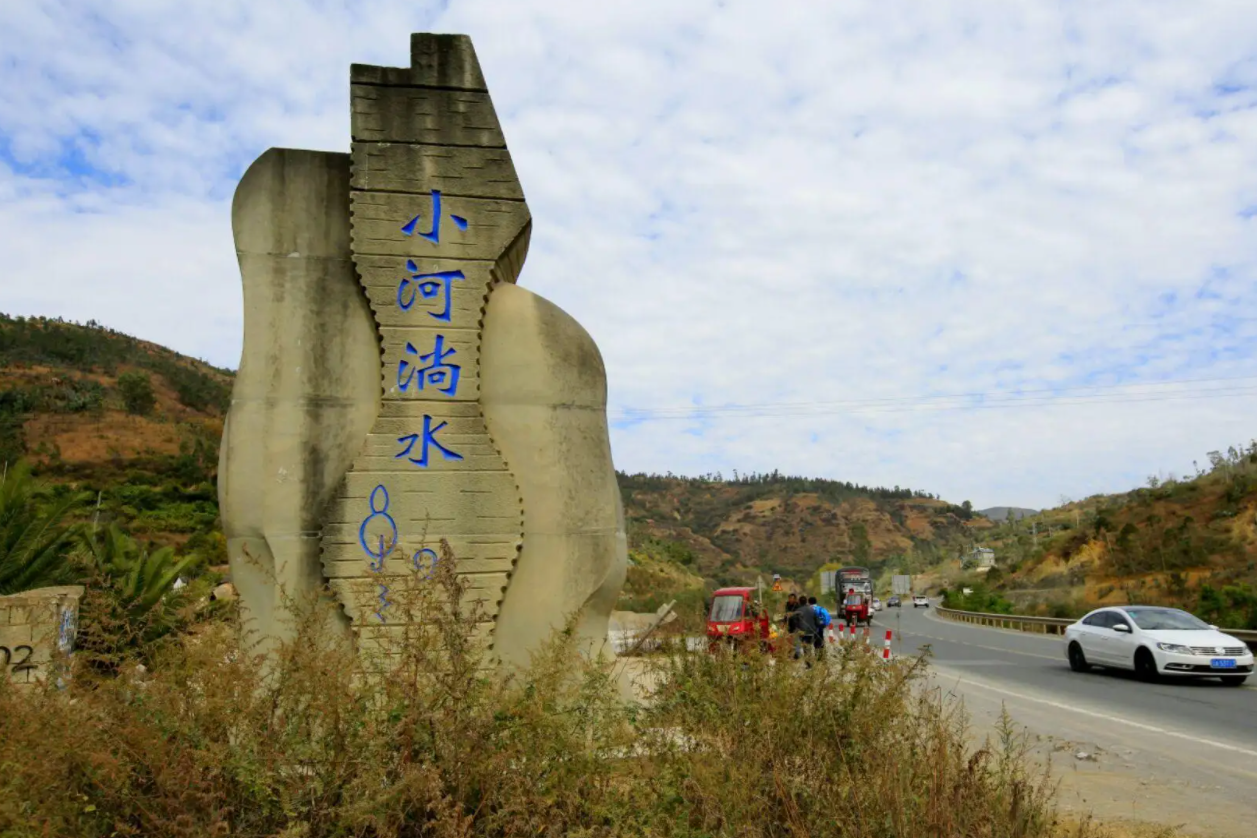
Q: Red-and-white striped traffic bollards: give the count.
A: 5